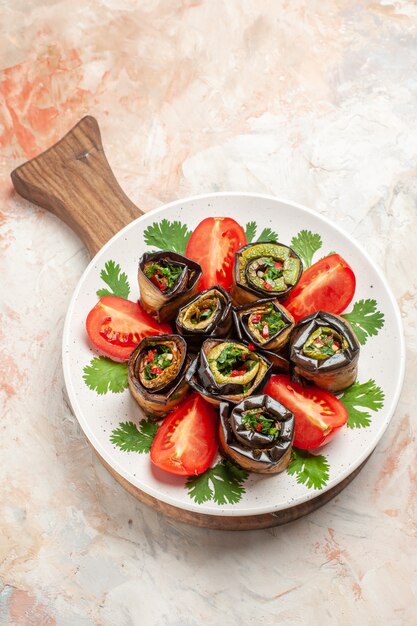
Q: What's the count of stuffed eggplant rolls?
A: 8